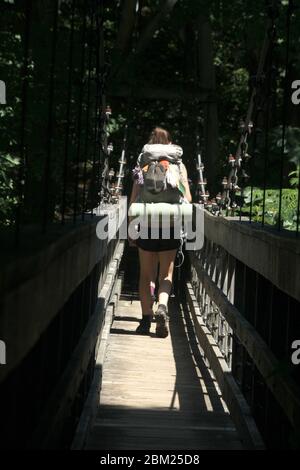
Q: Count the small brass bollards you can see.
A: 0